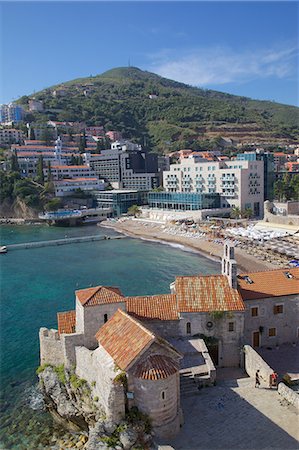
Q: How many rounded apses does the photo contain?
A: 1